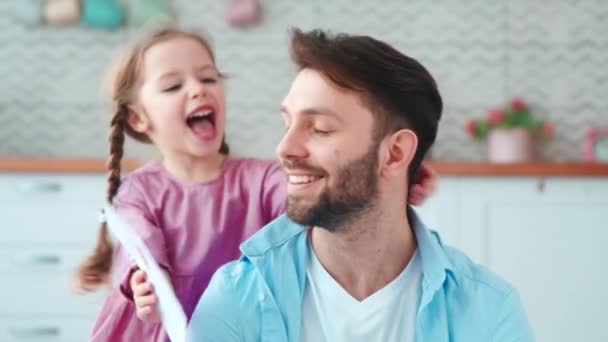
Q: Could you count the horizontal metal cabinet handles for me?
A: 3